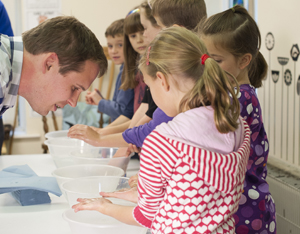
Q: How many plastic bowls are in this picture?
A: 6